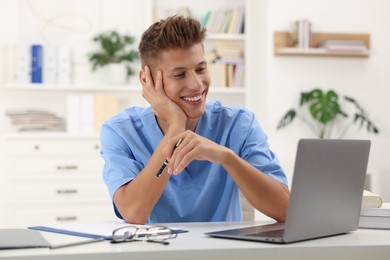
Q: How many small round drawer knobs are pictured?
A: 2